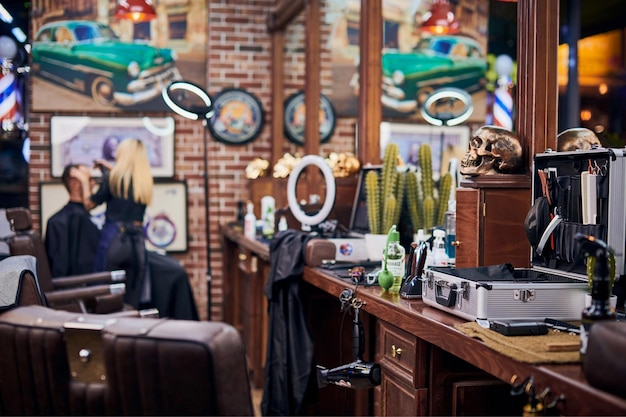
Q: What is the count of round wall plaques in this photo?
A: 2